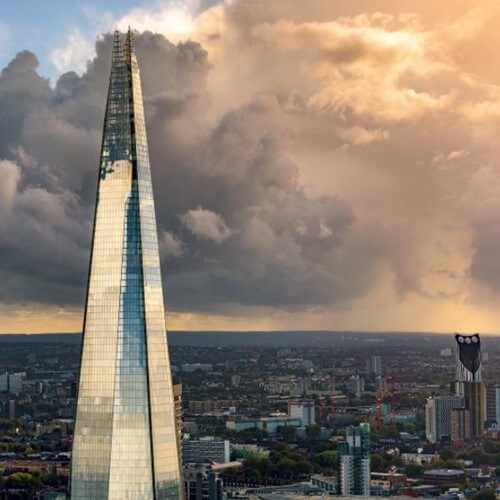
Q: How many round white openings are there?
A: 3